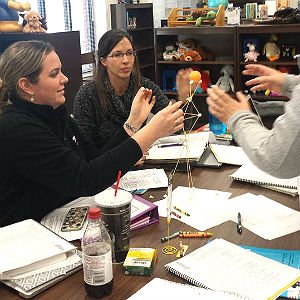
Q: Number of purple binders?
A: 1